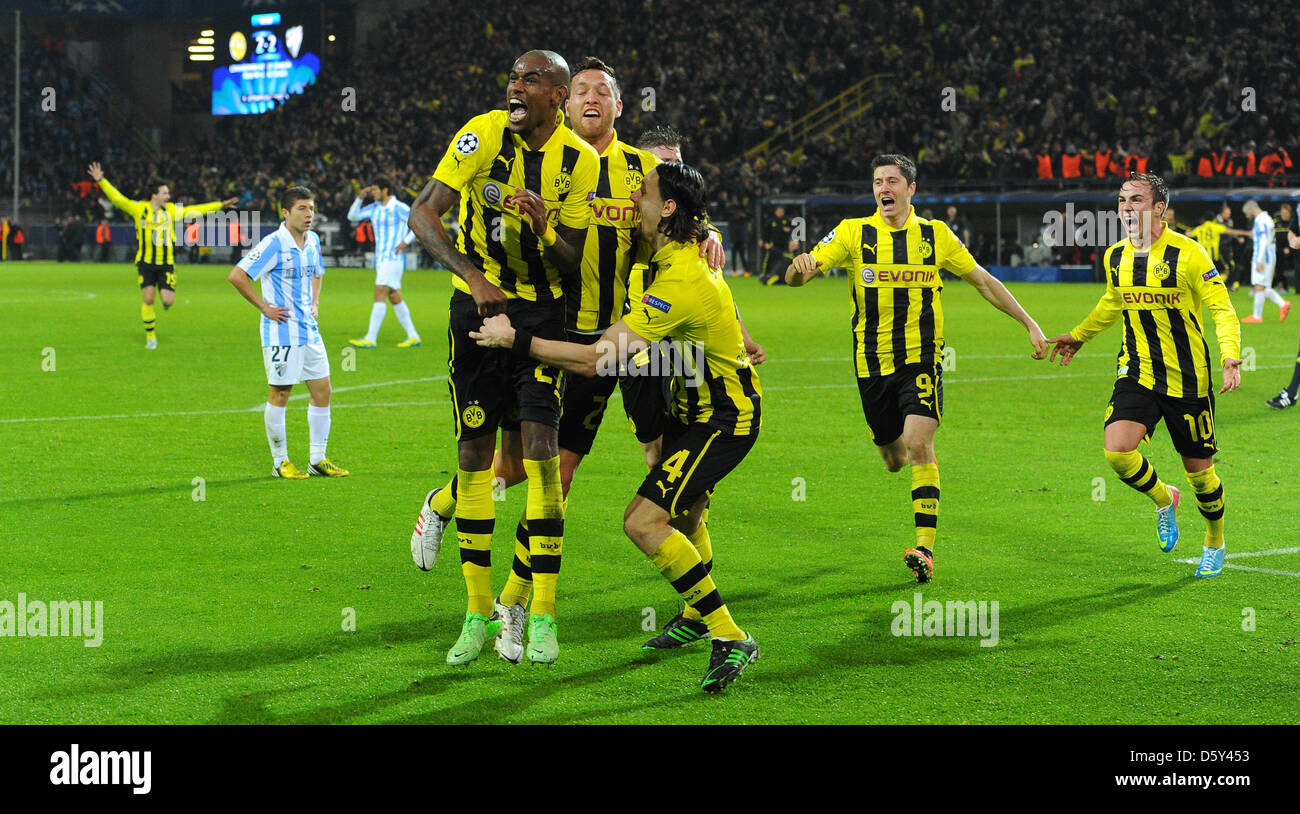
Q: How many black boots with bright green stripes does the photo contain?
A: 2